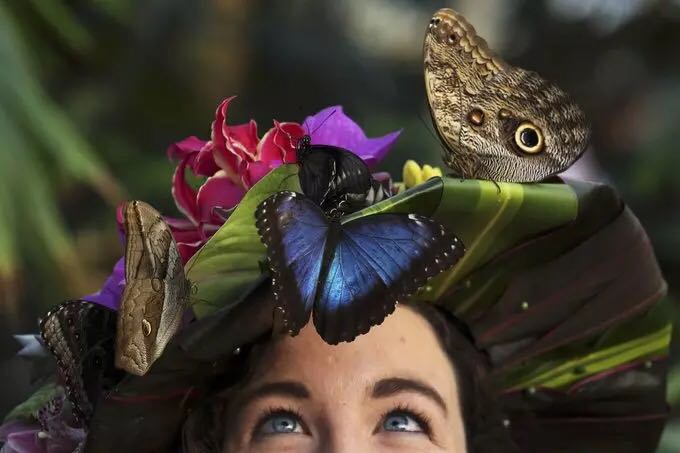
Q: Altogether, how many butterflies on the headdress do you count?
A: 5